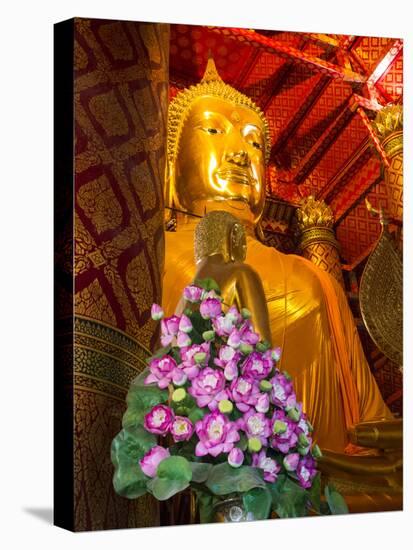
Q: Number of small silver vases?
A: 1